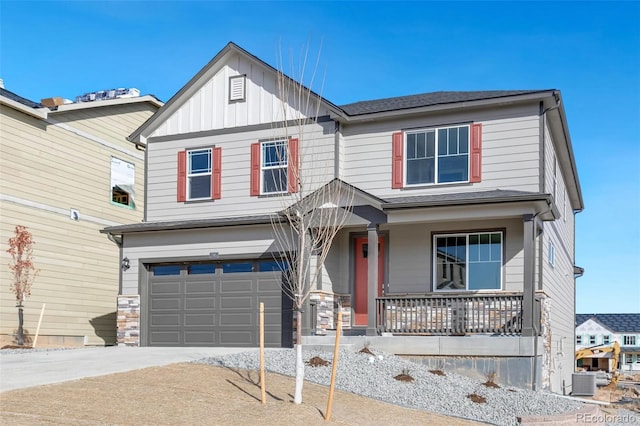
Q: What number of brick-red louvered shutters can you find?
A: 6